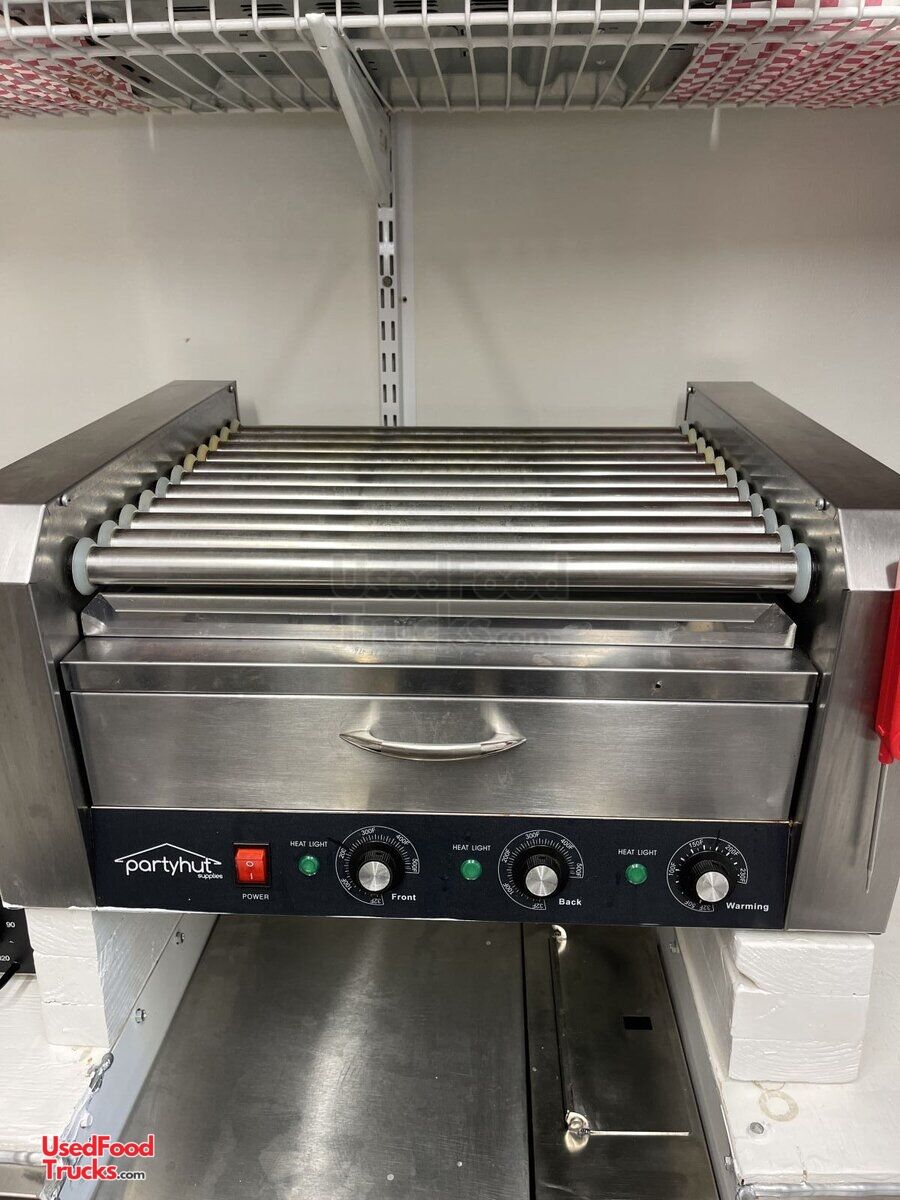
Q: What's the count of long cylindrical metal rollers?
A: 11